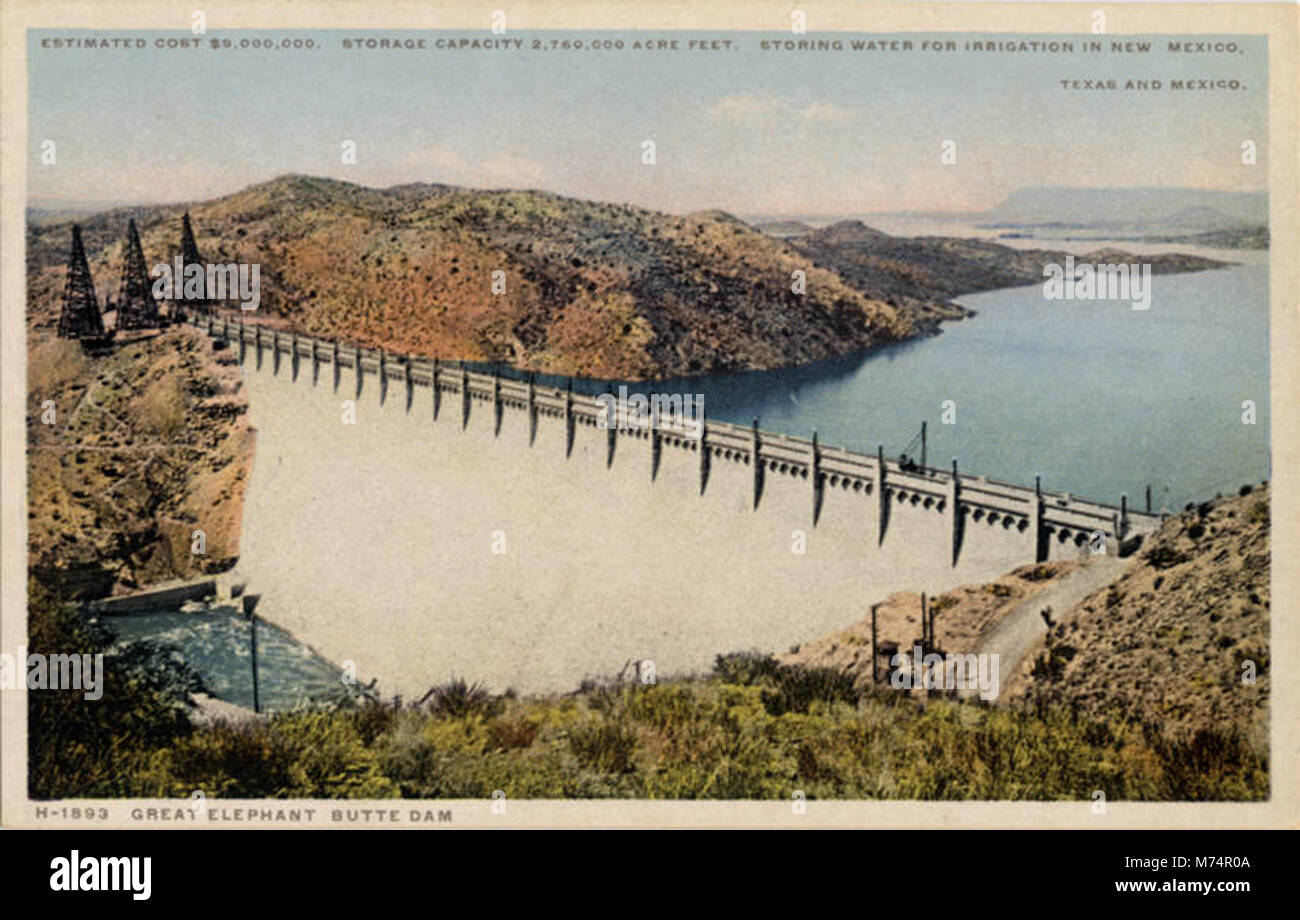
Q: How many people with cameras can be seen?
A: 0